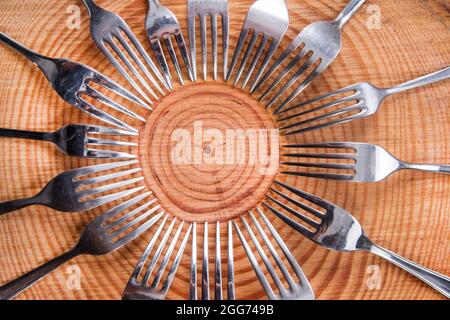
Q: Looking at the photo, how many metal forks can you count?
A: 15